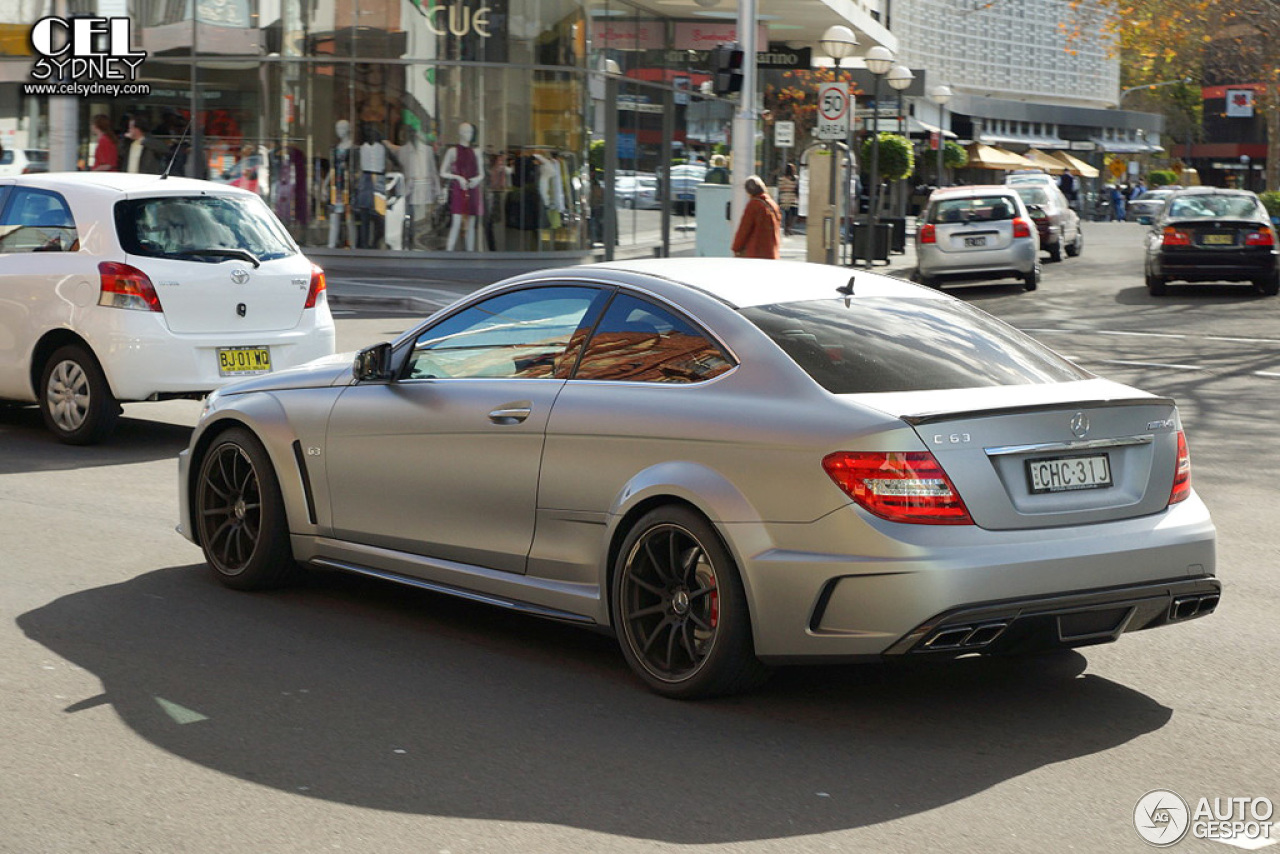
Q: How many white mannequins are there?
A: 2